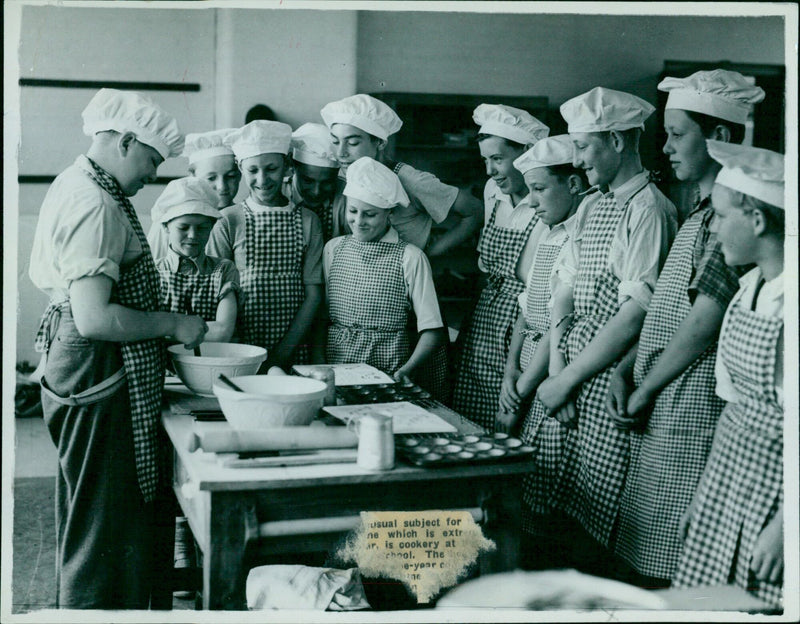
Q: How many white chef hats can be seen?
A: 12